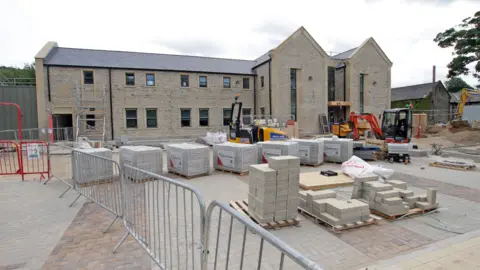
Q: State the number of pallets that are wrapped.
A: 7